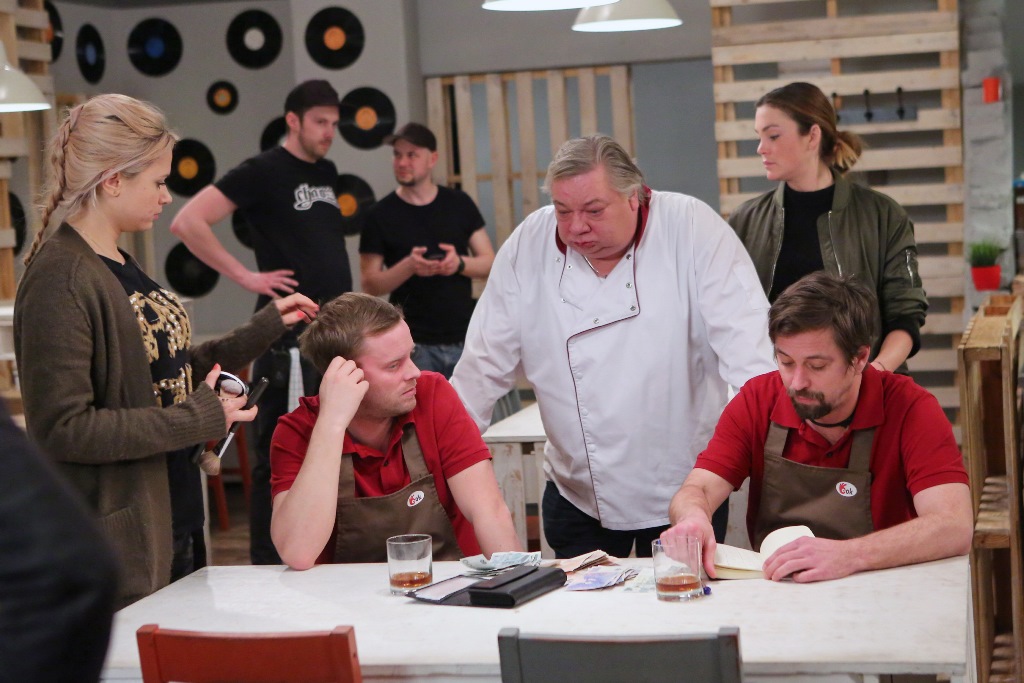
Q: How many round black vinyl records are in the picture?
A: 13